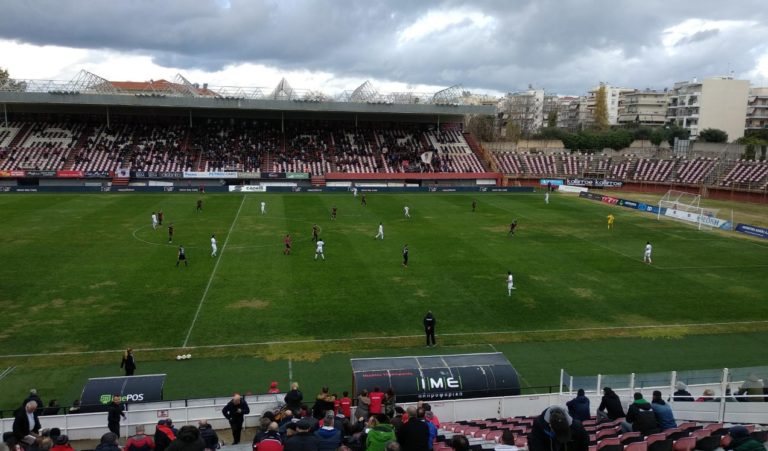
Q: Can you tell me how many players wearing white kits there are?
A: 10